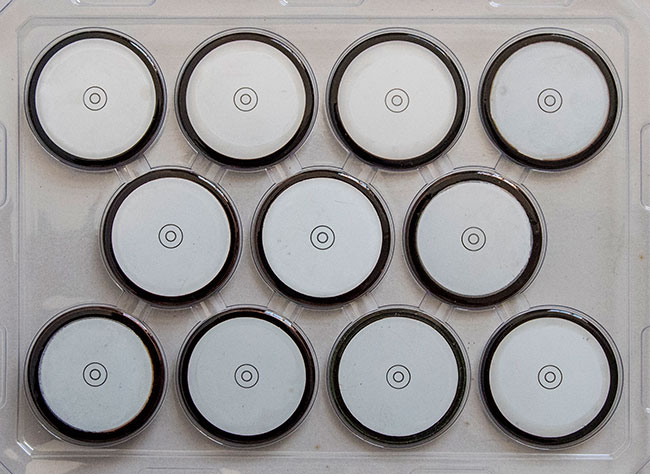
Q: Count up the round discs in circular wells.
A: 11